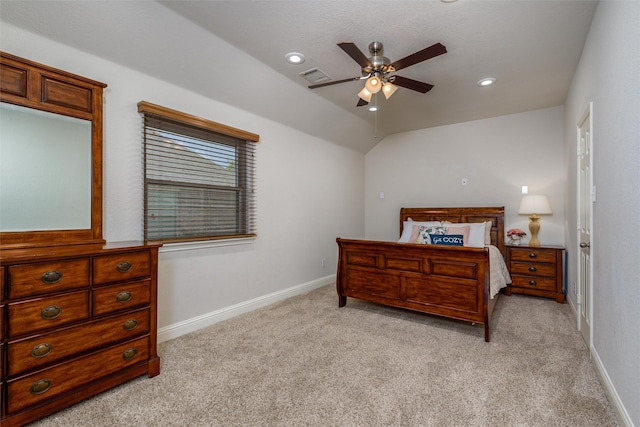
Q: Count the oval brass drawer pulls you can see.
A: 8